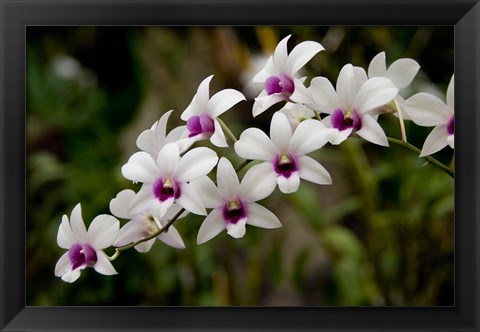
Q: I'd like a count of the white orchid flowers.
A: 12